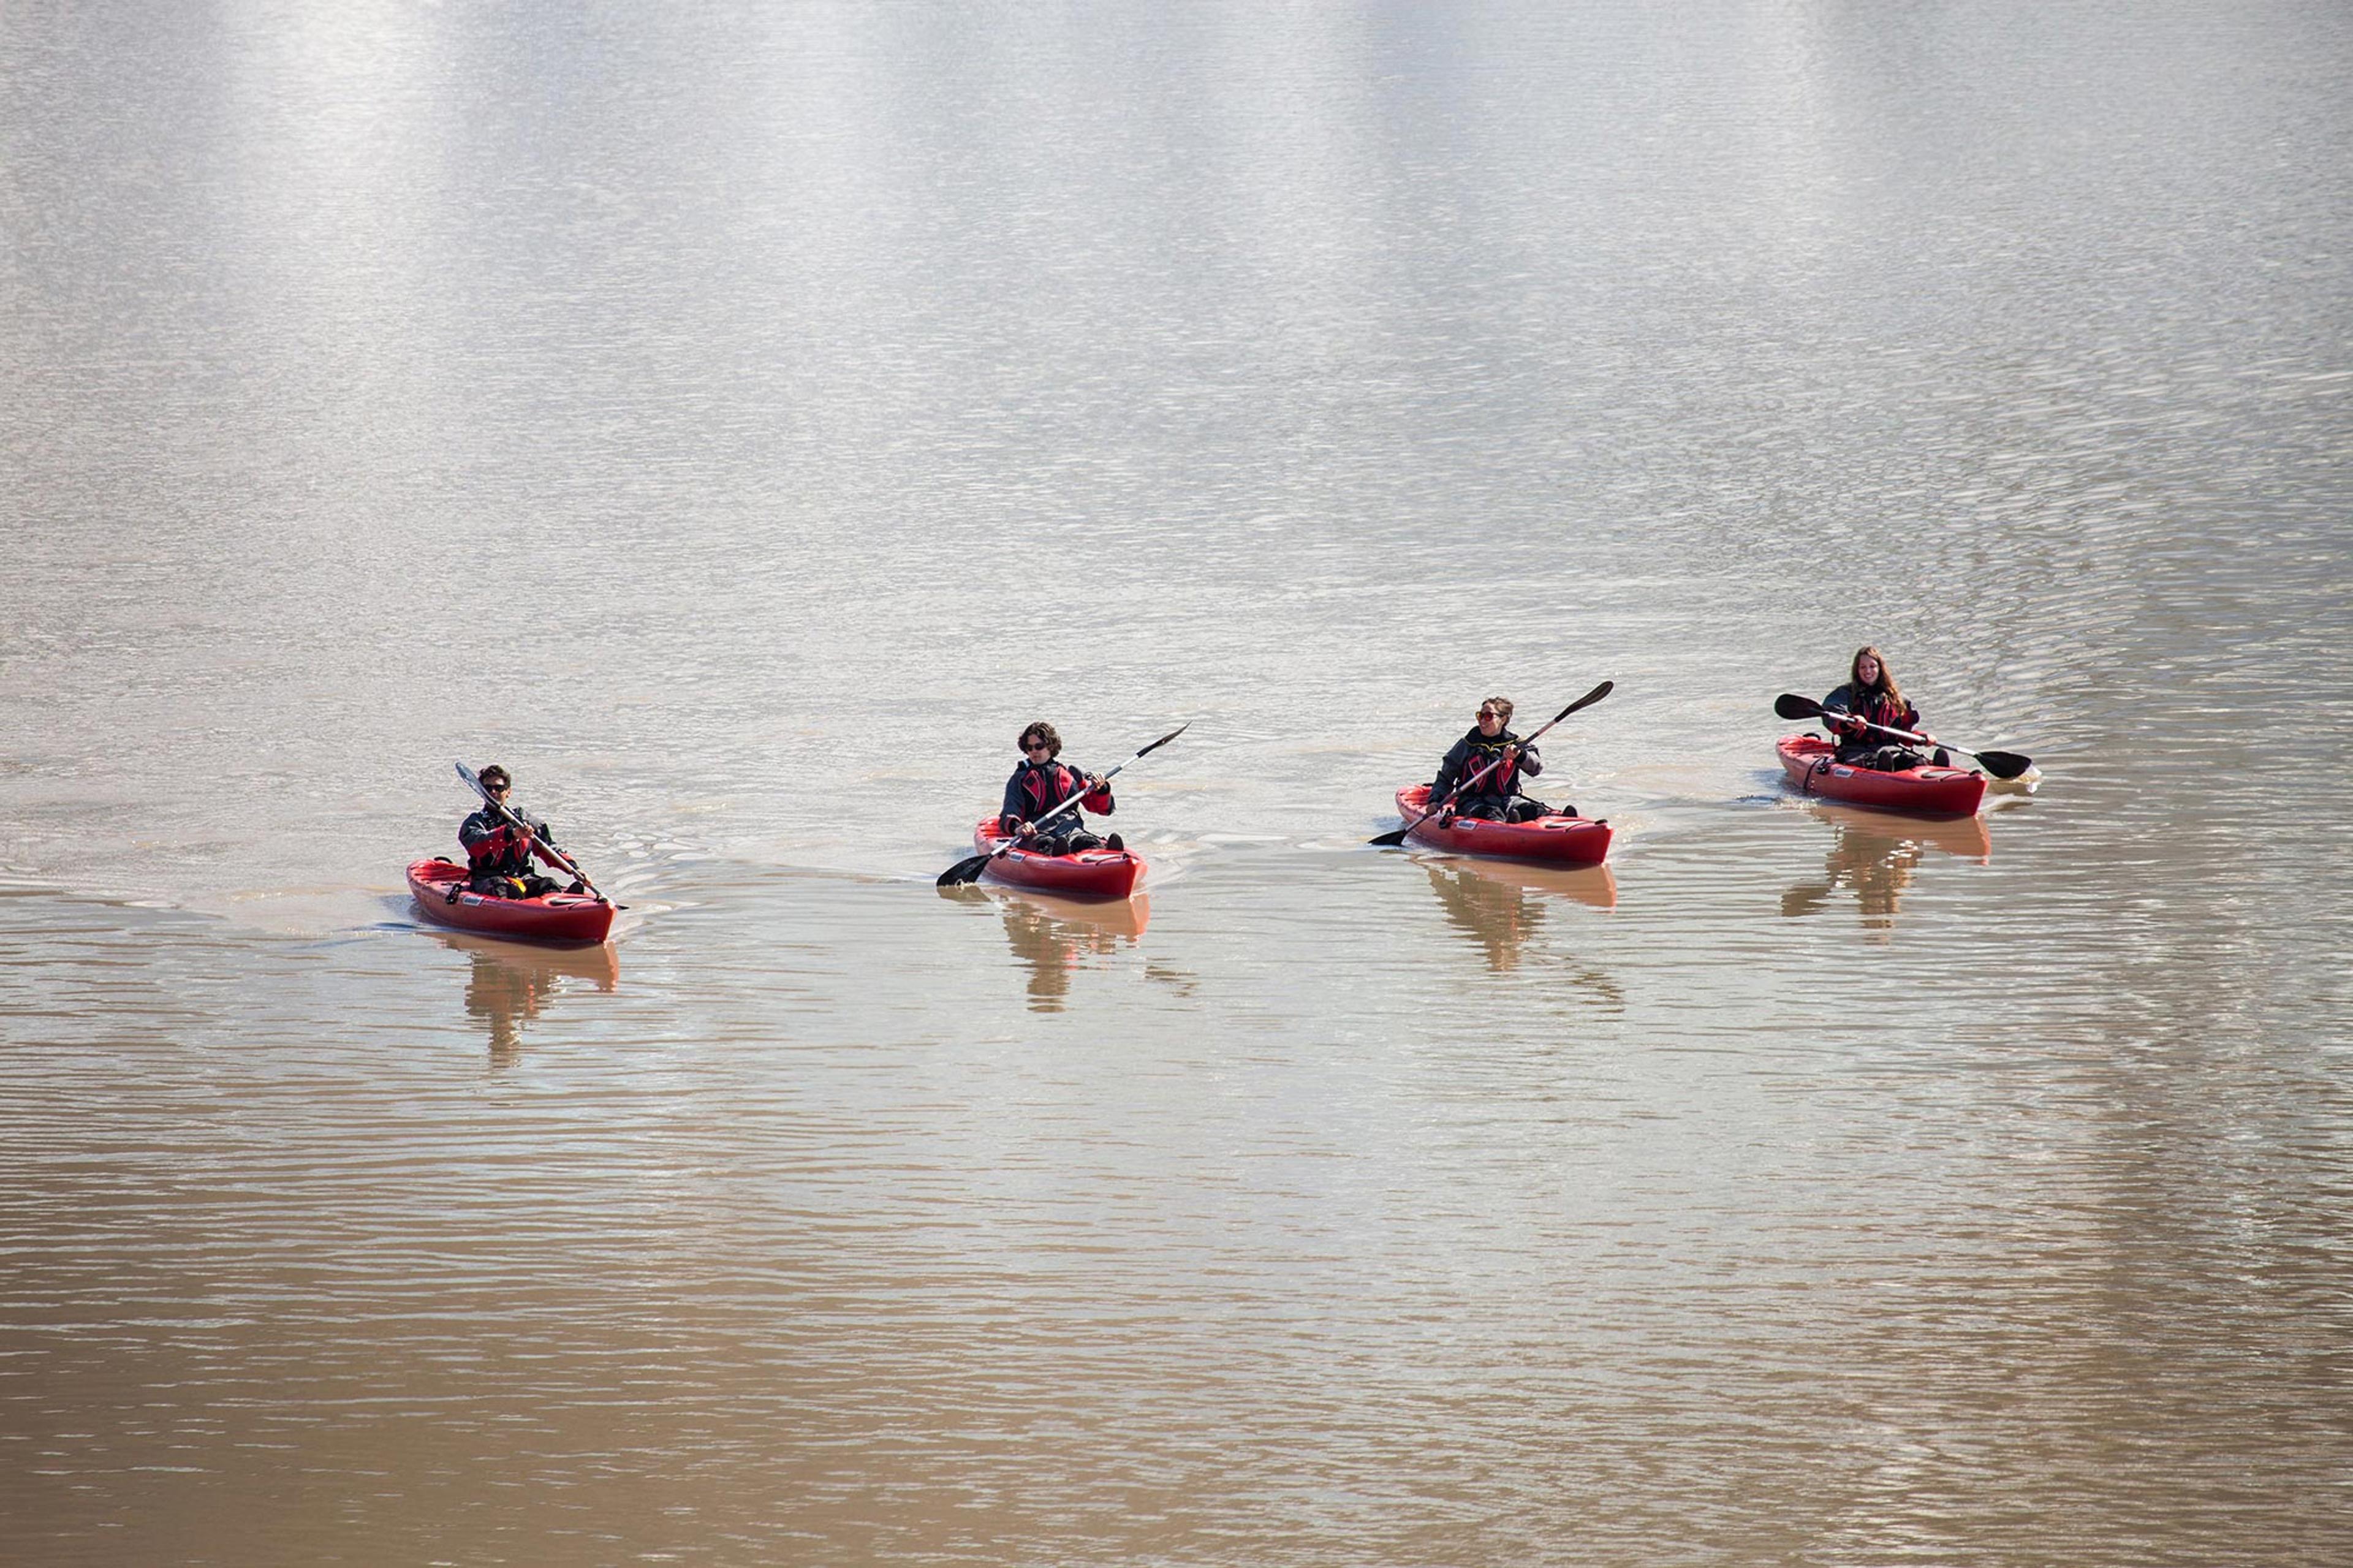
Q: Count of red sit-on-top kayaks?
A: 4